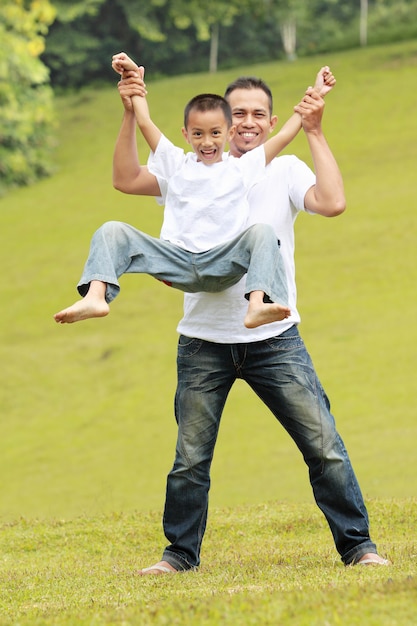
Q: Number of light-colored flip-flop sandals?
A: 2